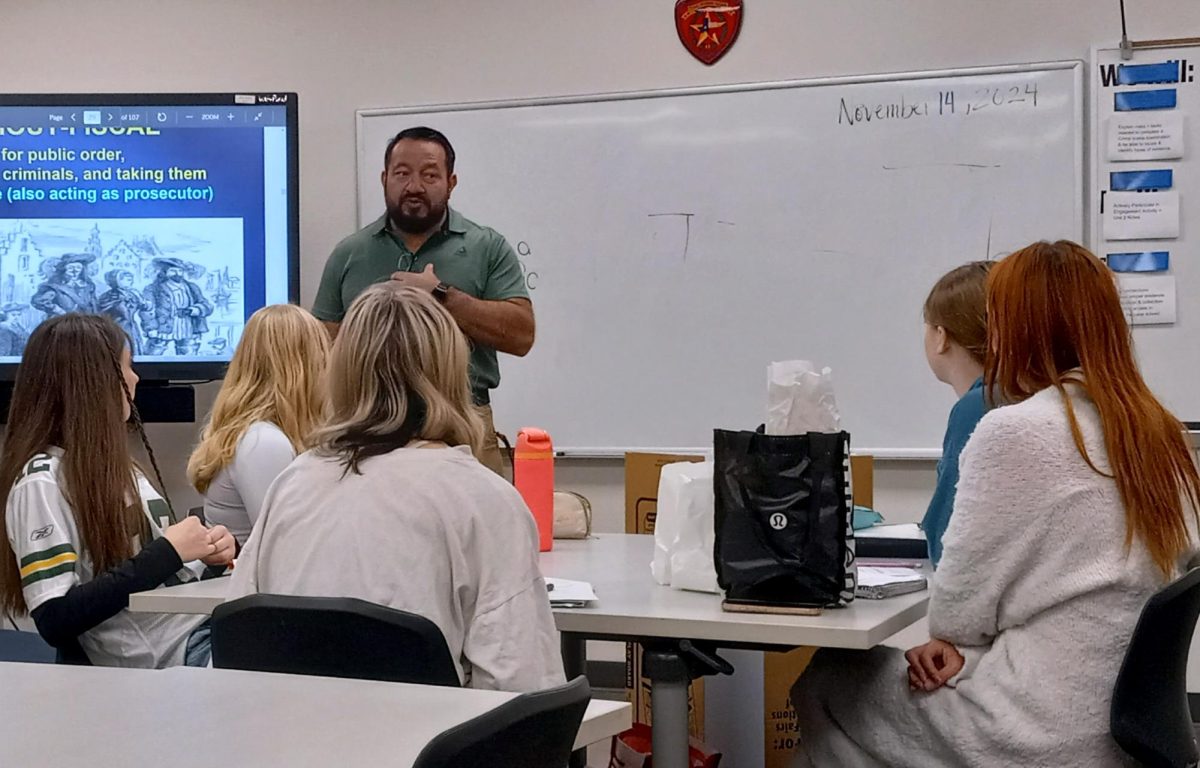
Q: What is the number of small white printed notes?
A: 3